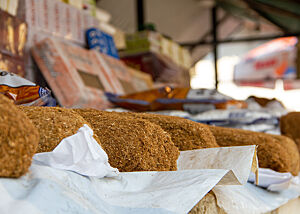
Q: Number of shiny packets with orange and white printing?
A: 2